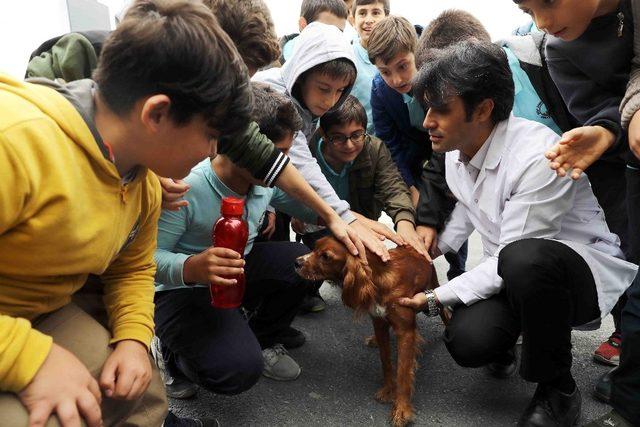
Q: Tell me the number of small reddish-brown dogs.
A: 1